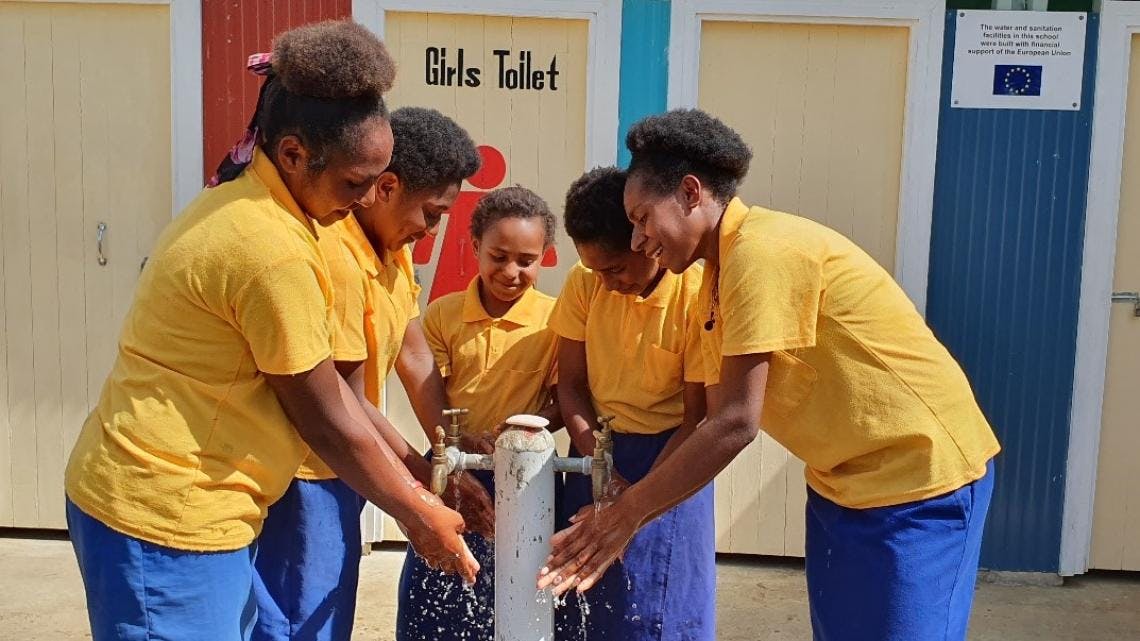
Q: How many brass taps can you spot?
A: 4